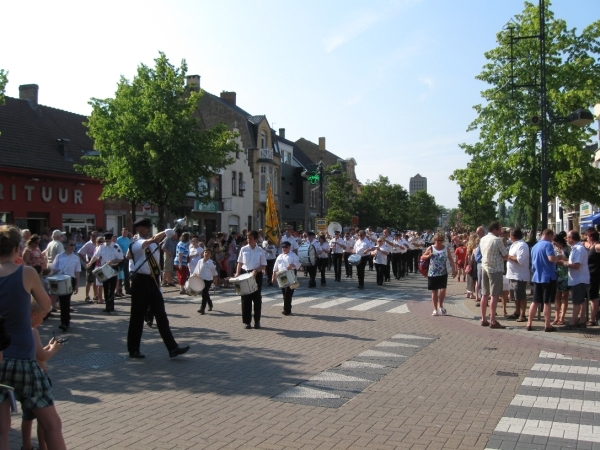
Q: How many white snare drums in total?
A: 5